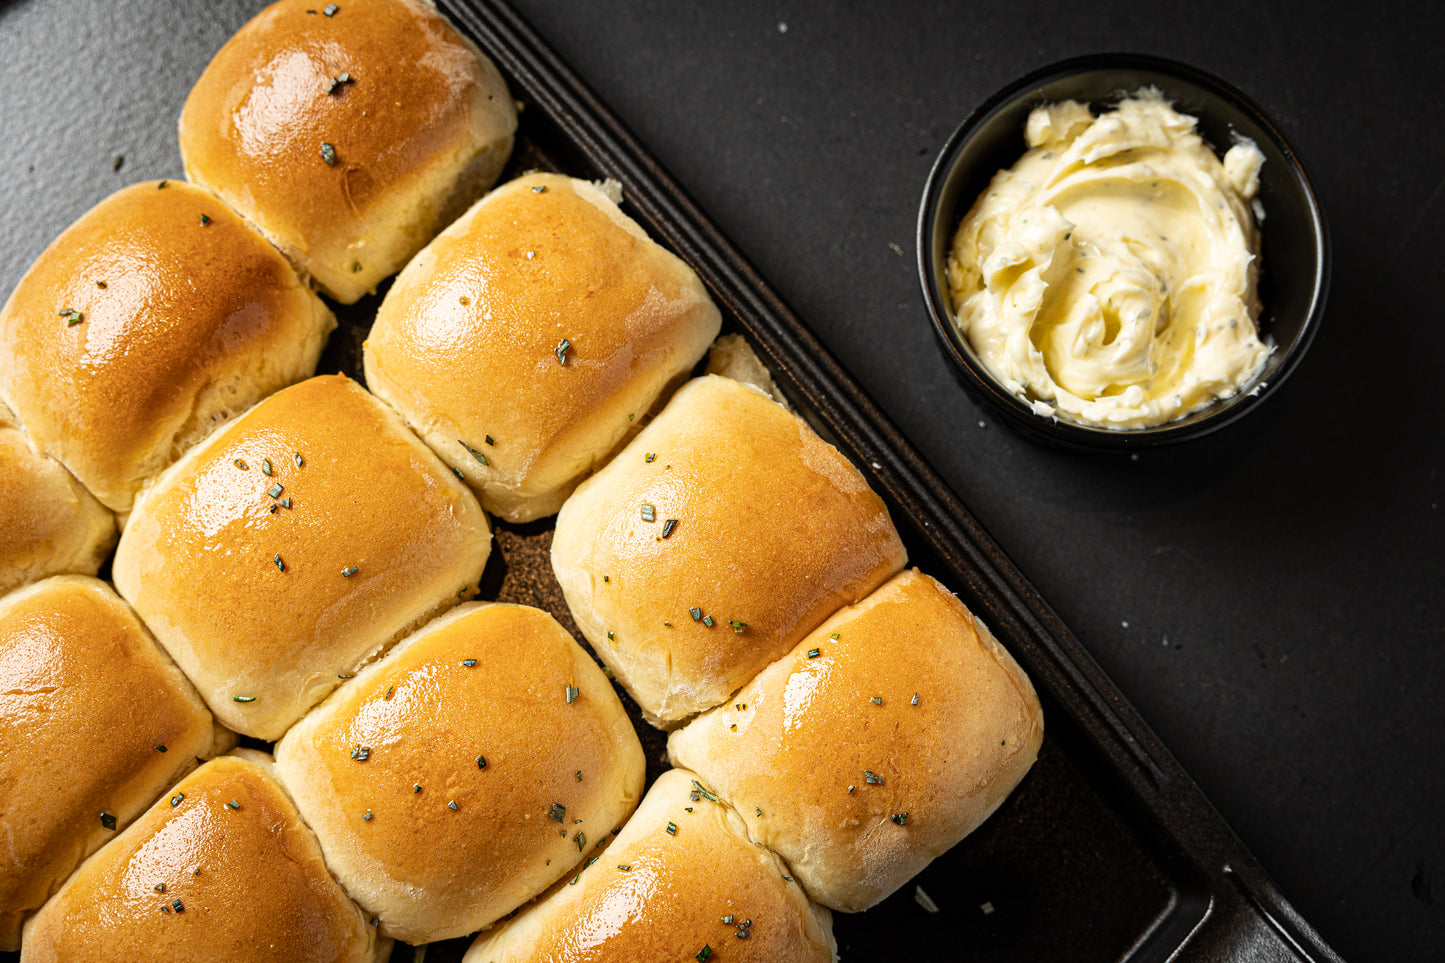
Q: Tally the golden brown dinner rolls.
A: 11